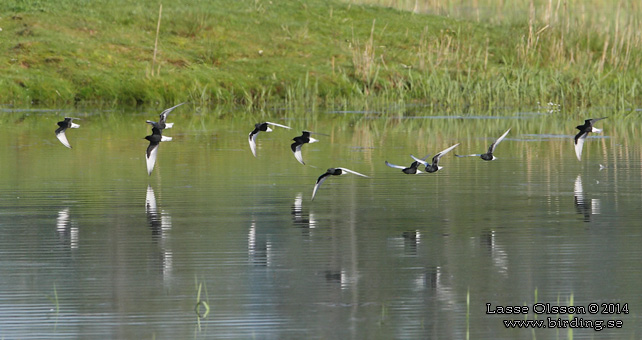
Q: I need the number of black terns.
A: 10